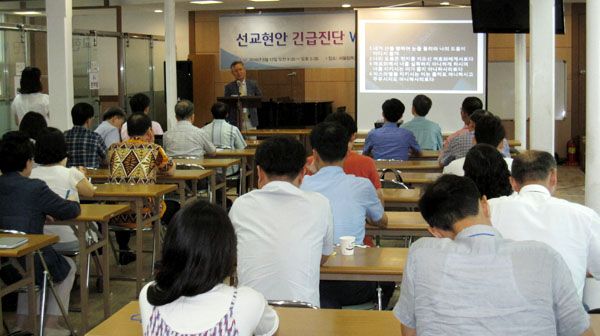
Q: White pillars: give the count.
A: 5